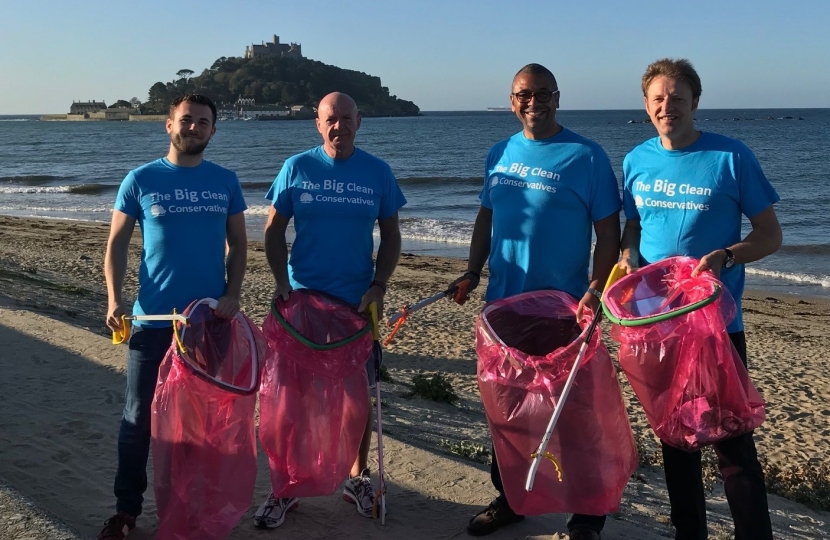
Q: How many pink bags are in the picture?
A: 4